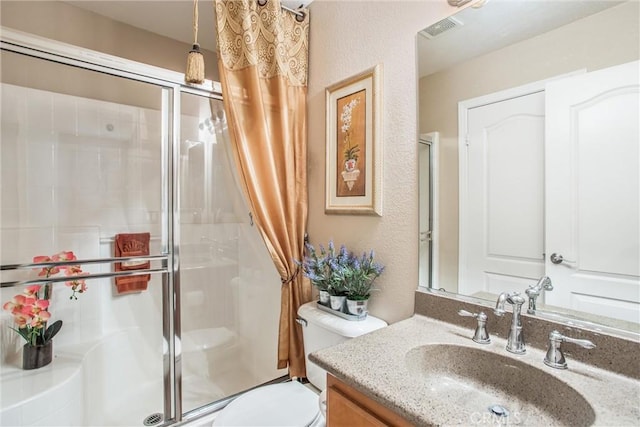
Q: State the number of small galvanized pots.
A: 3